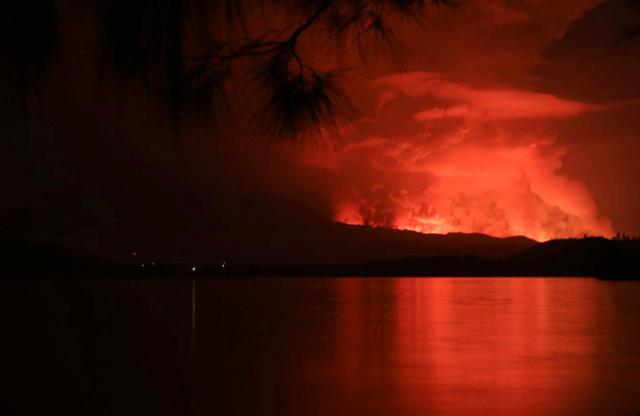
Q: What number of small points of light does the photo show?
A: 5